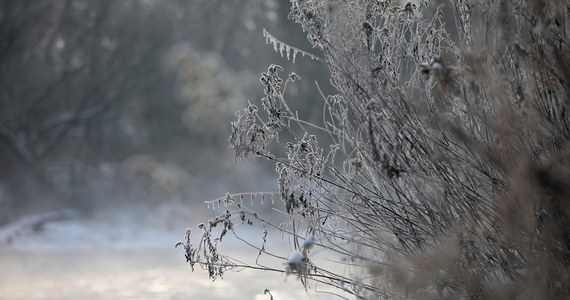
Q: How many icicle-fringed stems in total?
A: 2